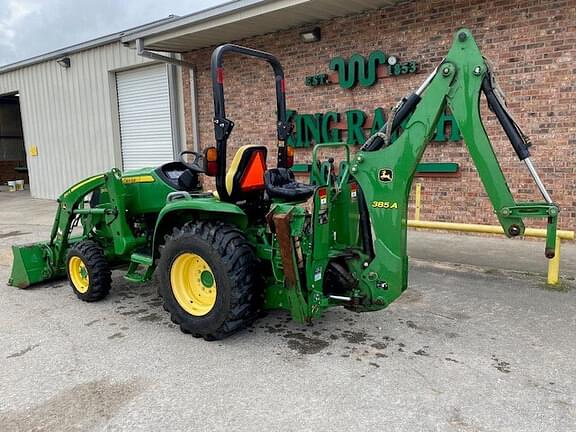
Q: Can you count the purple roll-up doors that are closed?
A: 0